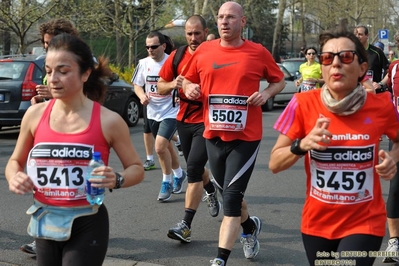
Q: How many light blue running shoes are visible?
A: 2